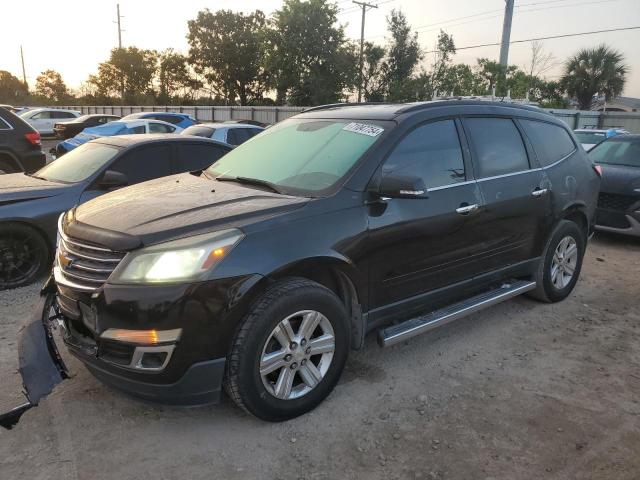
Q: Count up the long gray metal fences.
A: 1